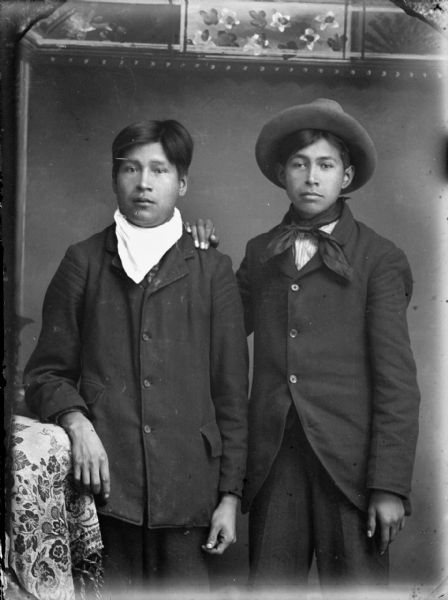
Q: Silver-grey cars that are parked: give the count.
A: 0